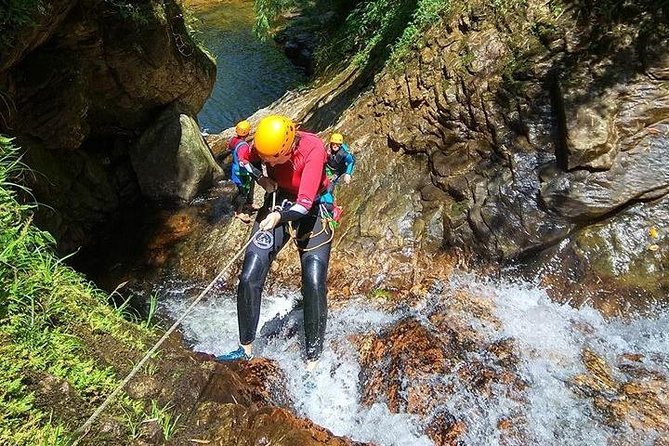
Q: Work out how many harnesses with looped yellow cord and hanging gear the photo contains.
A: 1